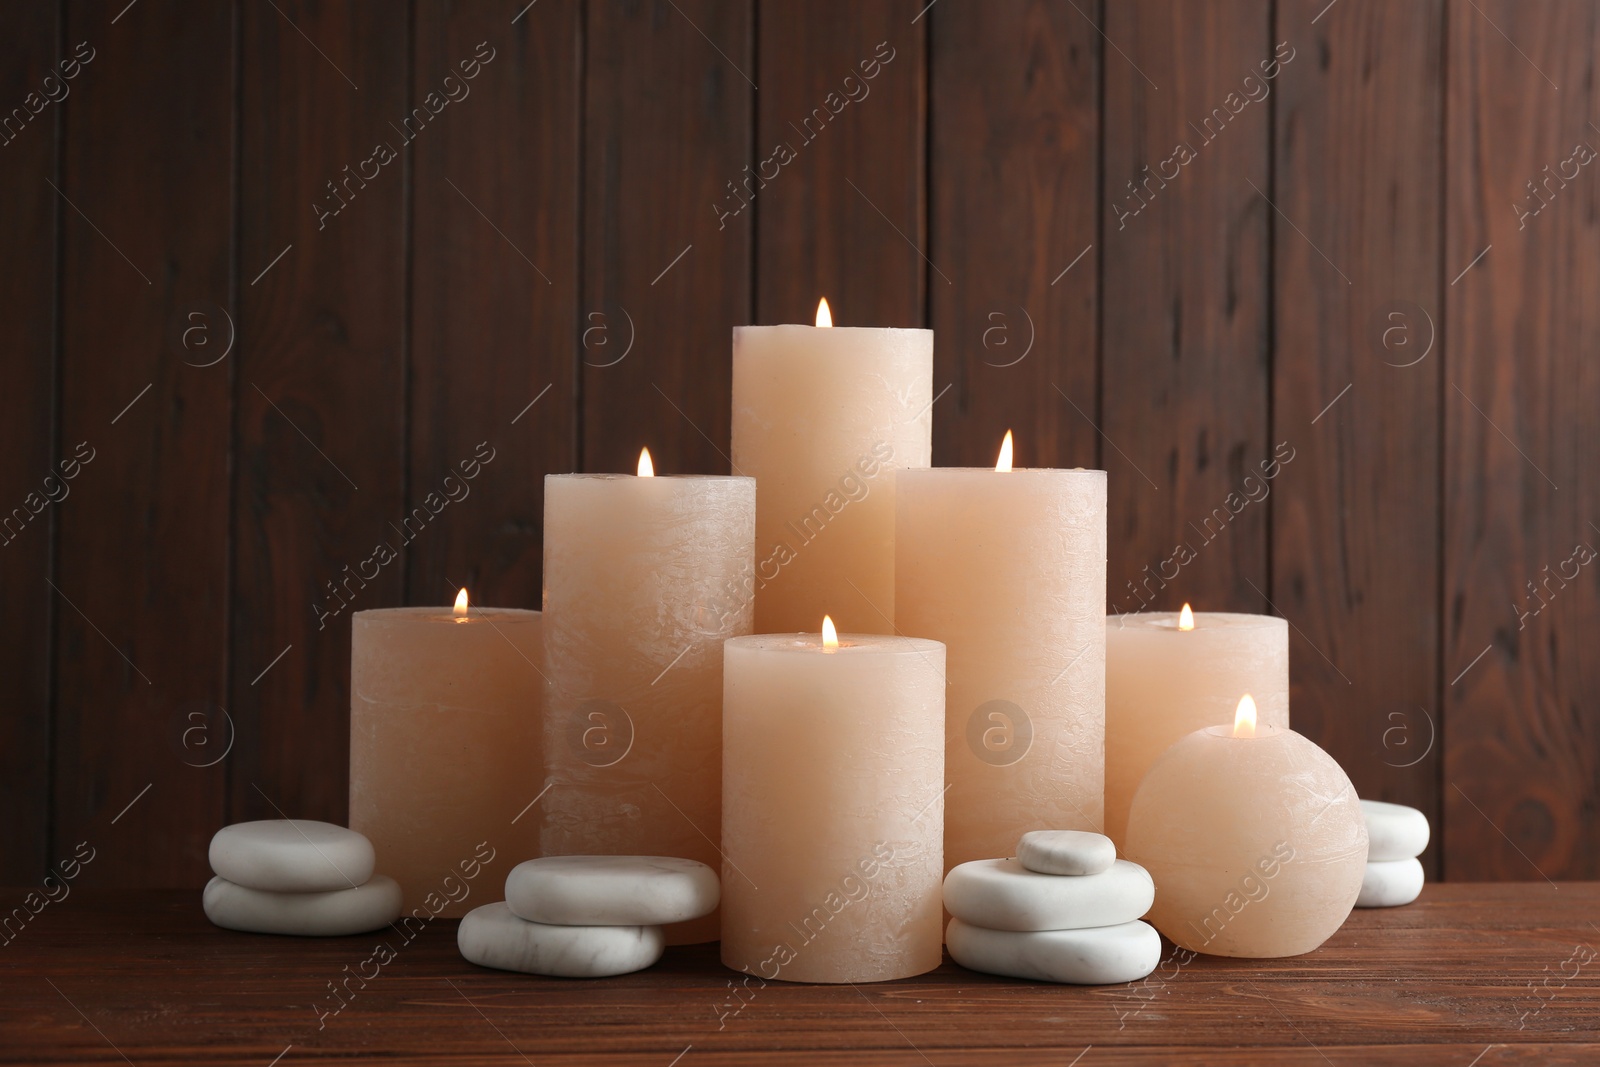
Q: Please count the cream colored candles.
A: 7